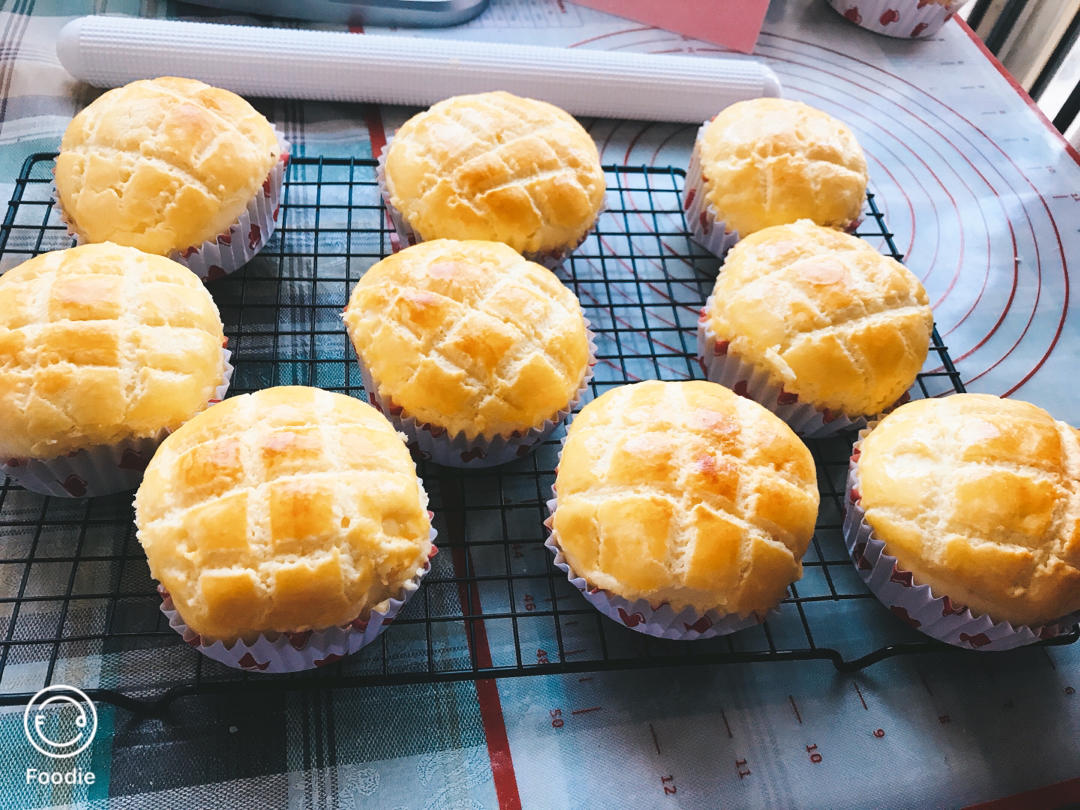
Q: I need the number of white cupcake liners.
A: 10